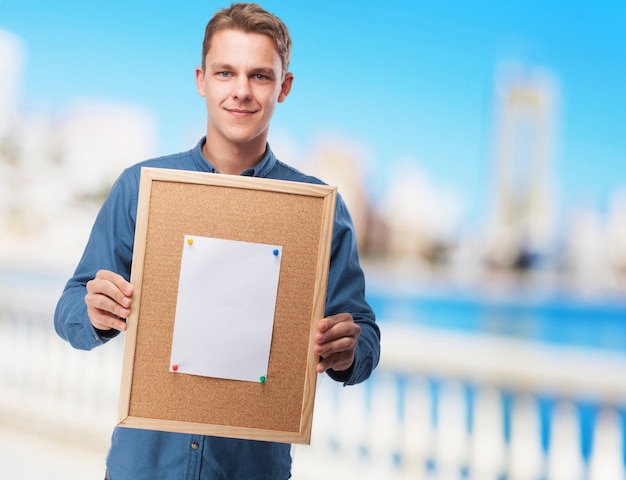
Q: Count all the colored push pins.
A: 4